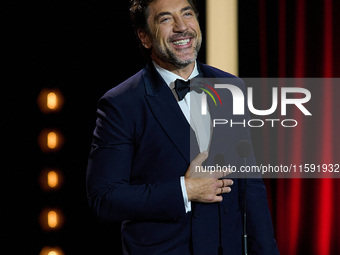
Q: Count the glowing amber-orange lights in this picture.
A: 5